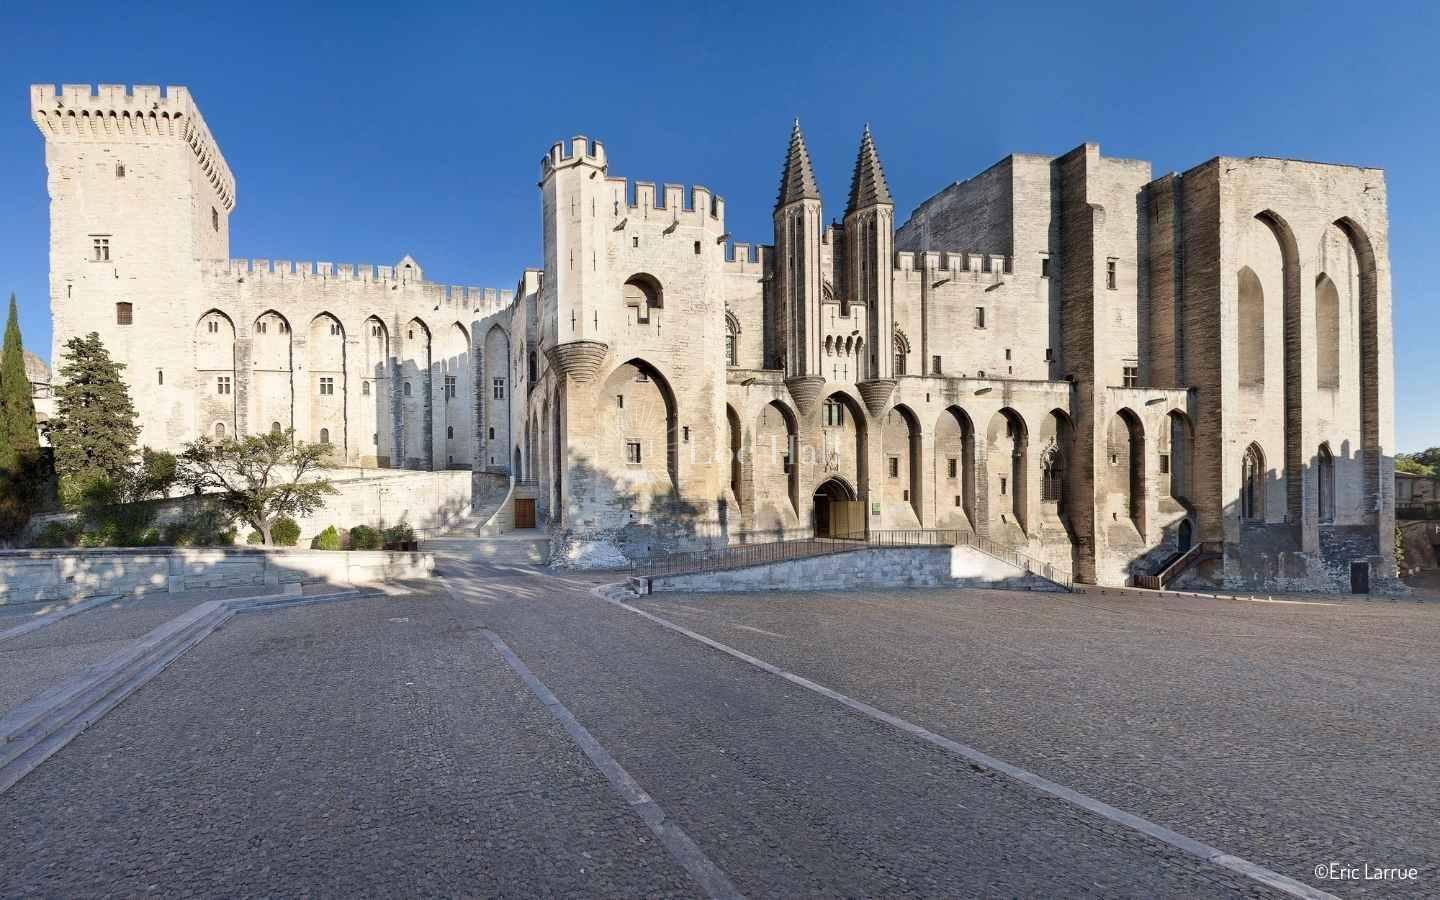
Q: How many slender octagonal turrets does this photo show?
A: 2